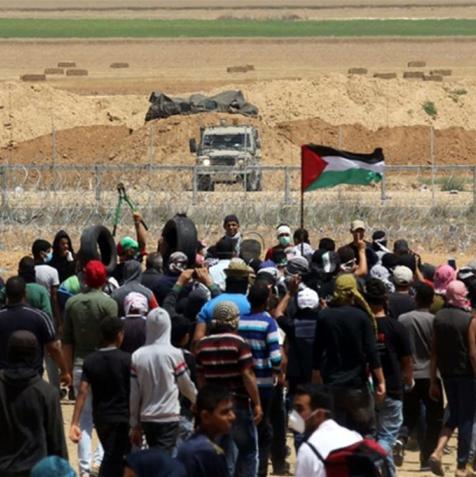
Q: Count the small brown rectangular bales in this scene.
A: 13